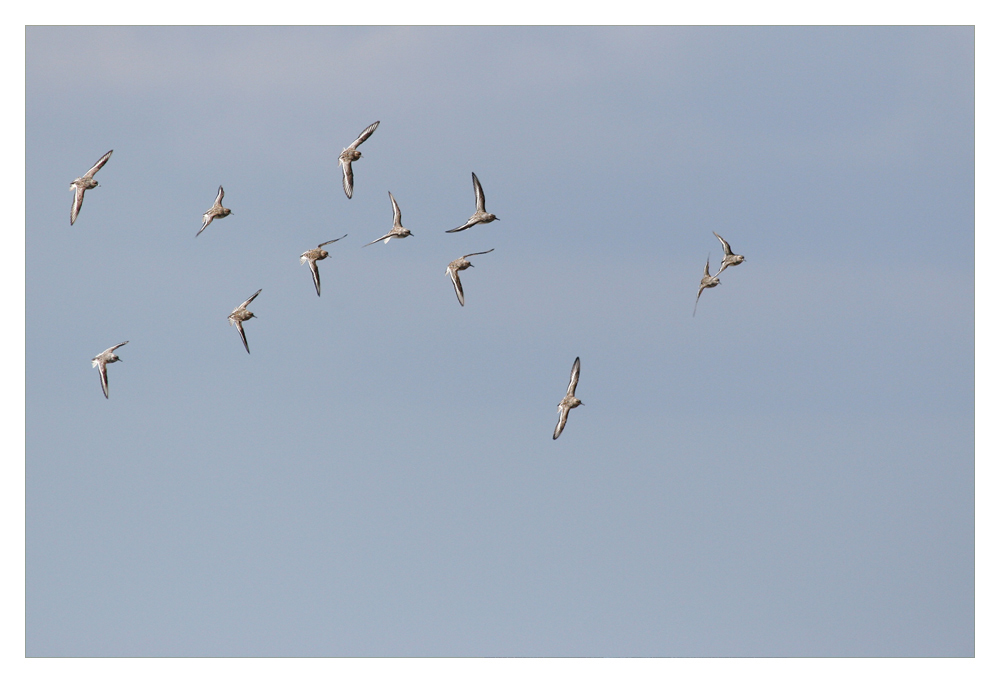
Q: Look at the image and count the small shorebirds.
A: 12